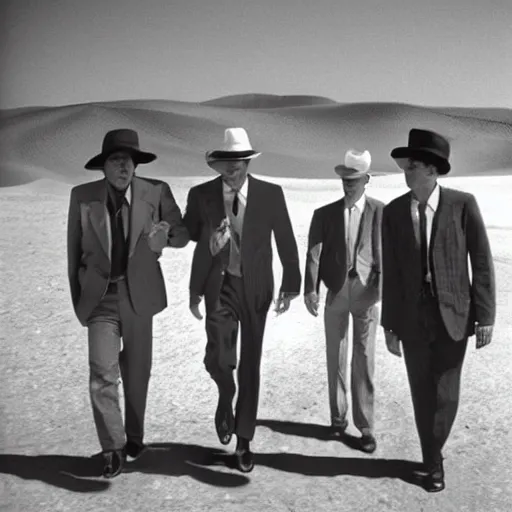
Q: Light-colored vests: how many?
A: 1